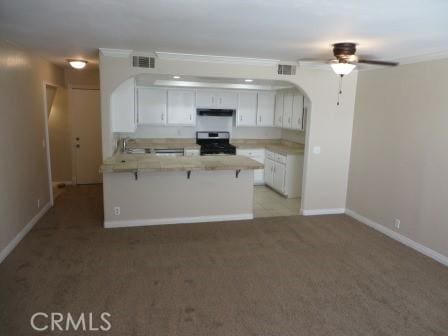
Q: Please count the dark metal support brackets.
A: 3